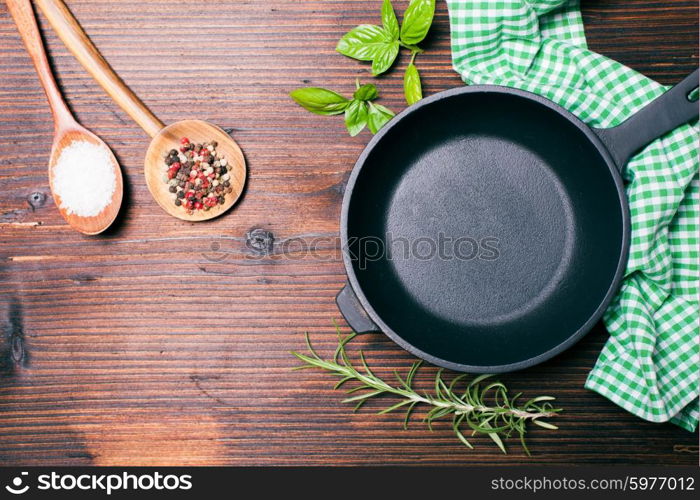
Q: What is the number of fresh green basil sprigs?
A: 2